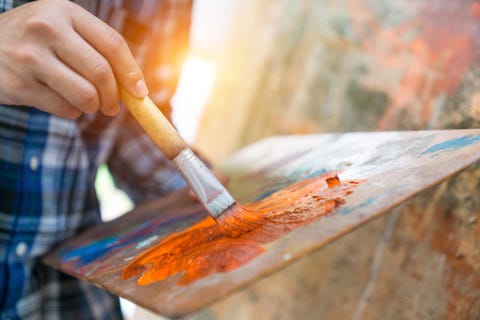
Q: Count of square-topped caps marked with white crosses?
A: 0